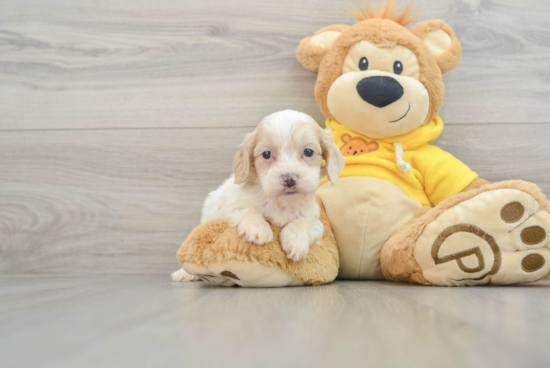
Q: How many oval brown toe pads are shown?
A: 3